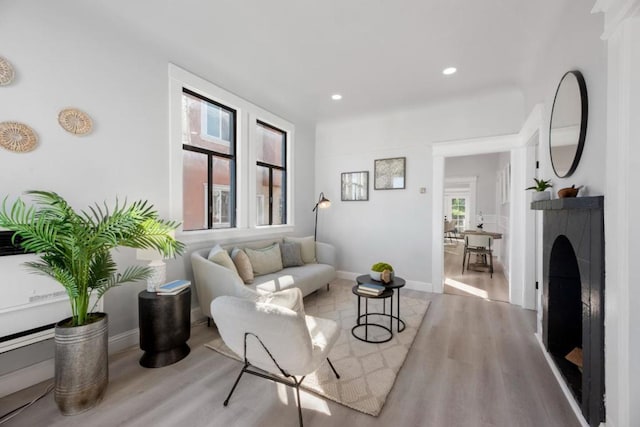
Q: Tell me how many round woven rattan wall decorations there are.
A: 3